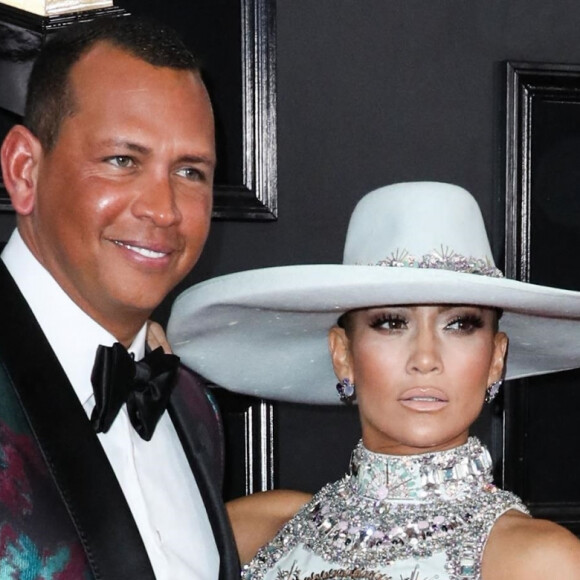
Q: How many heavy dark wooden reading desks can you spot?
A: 0